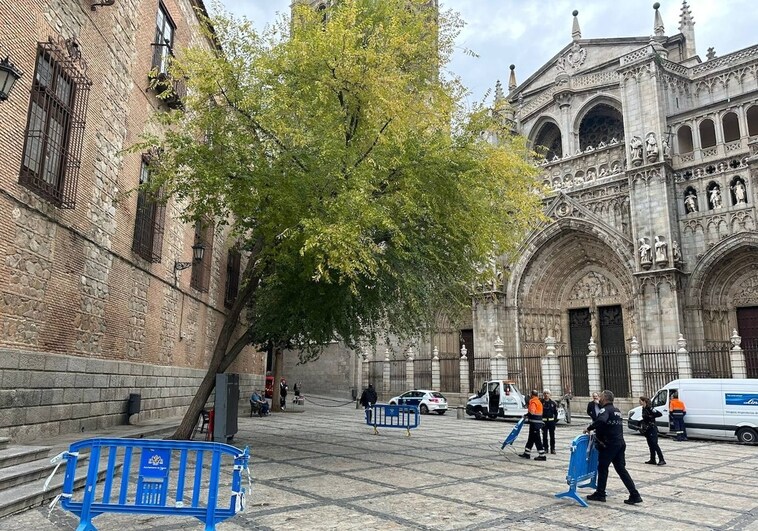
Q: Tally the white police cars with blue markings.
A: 1